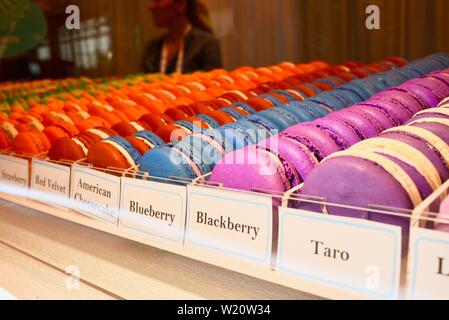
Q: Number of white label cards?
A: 7